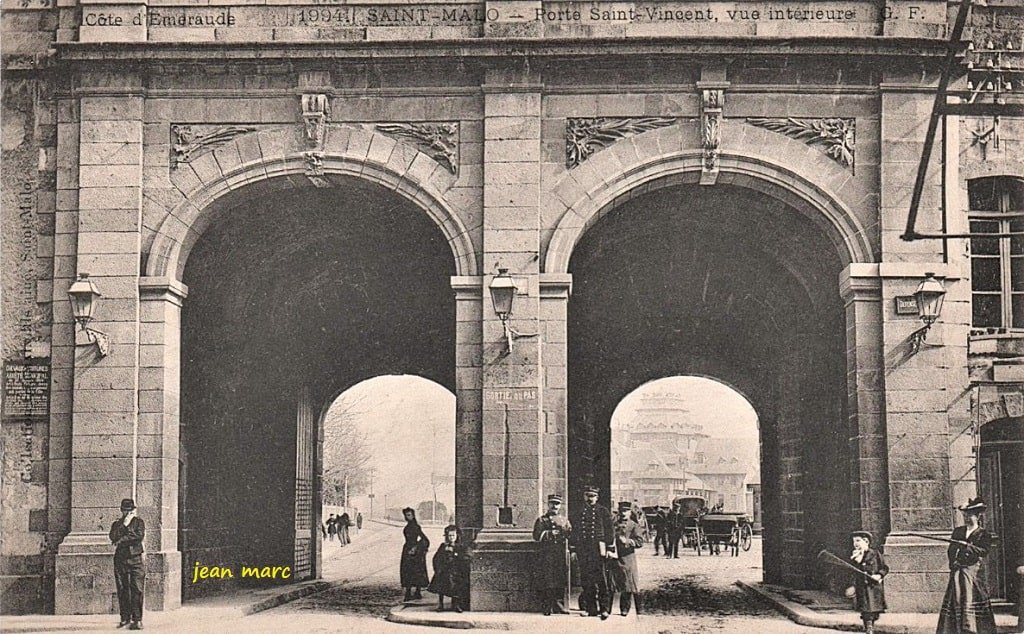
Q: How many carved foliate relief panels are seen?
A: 4